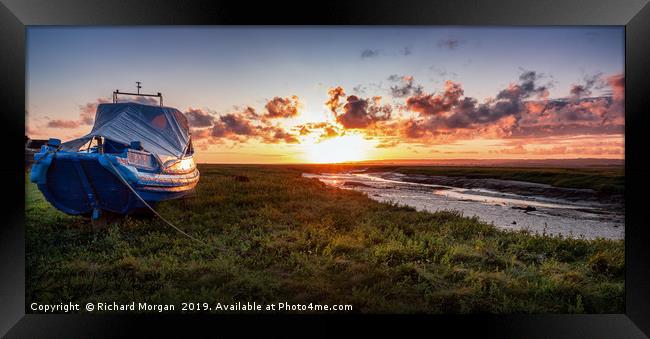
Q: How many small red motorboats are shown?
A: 0